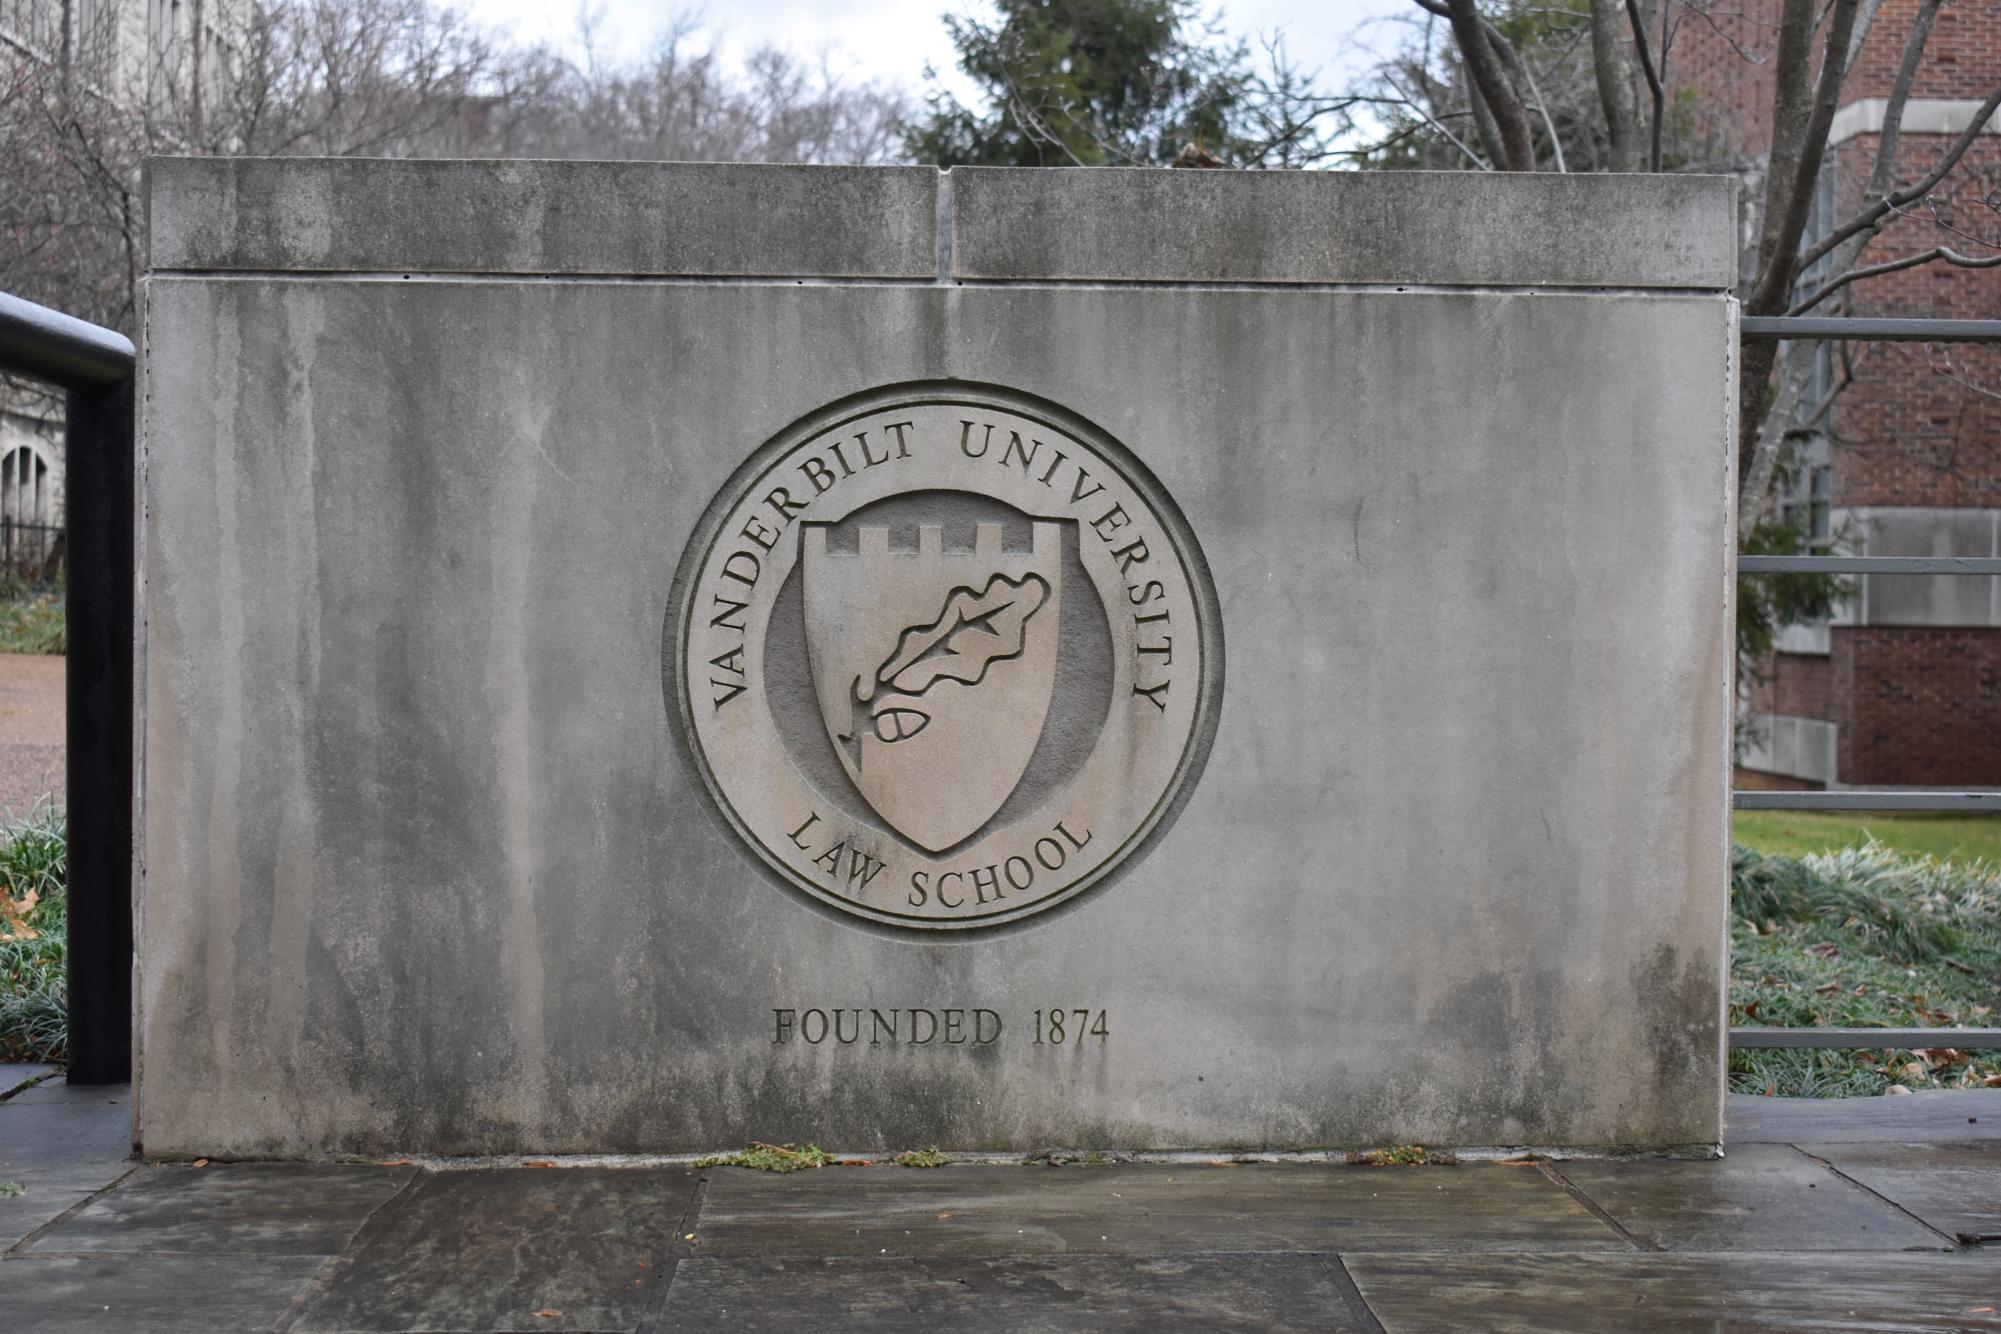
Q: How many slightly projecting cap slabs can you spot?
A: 2